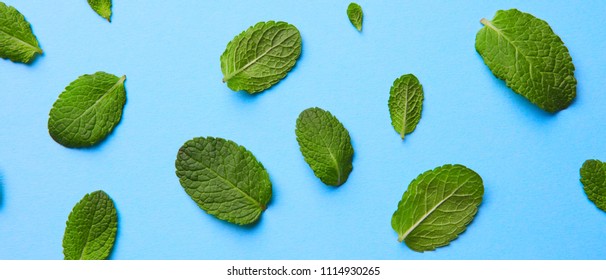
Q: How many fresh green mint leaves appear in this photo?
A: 12